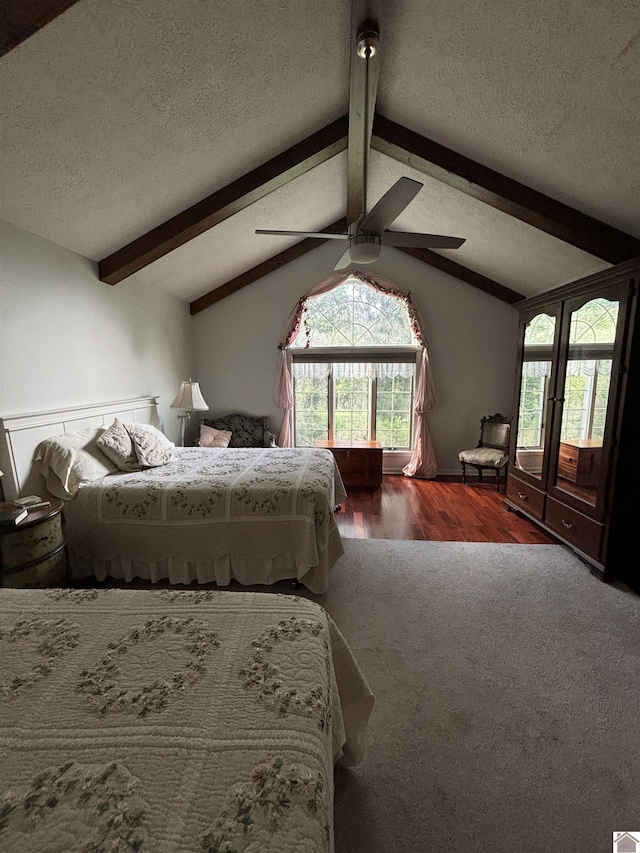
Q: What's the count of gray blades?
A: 4